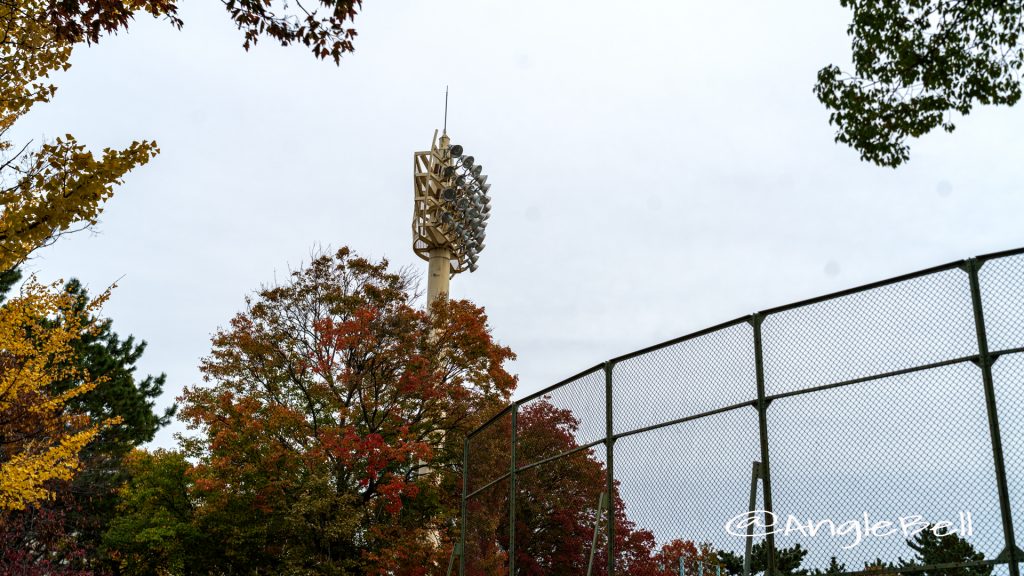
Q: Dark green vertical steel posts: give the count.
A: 5